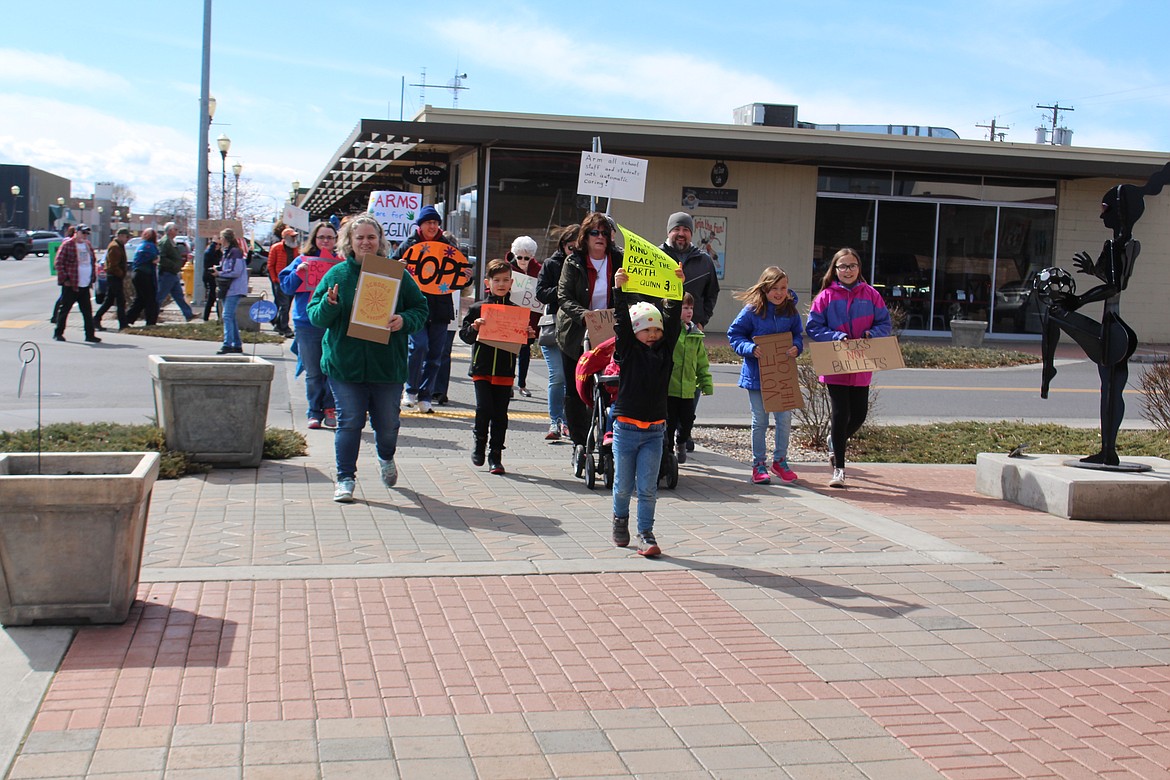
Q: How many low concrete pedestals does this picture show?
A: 1